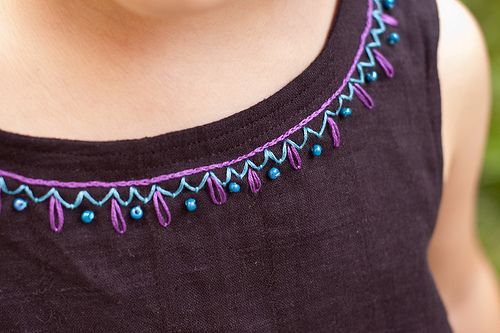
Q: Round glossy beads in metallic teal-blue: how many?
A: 11